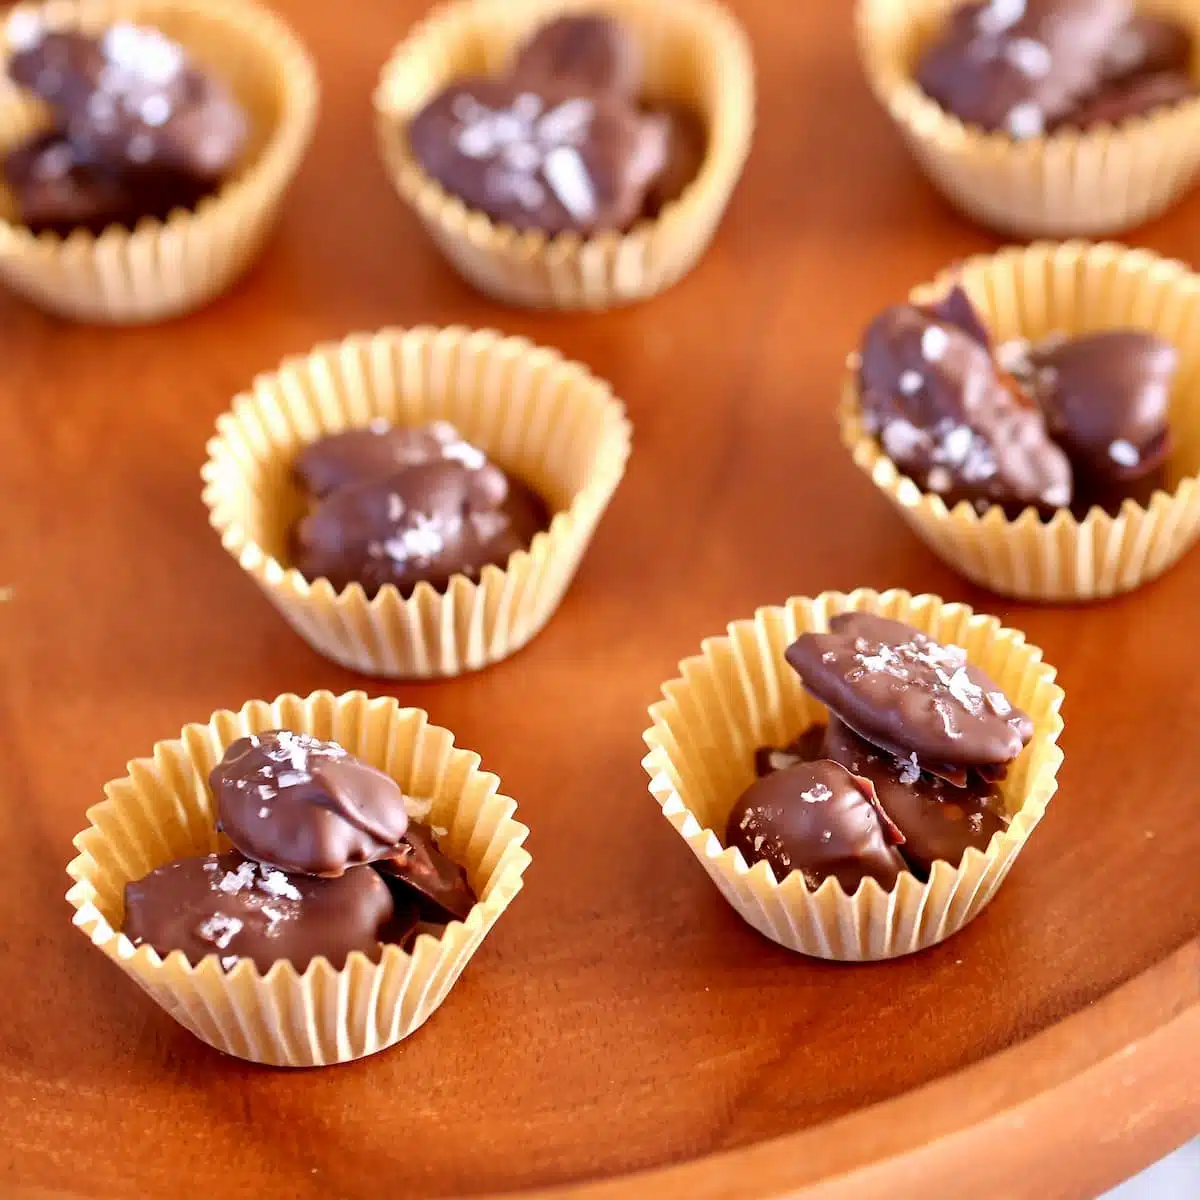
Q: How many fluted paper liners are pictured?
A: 7